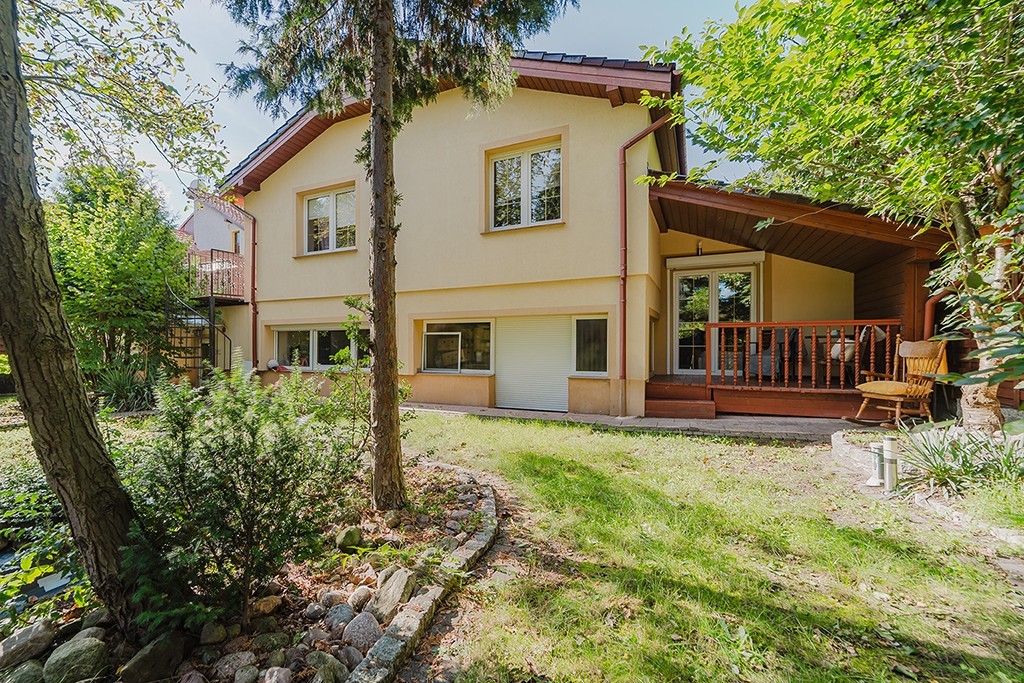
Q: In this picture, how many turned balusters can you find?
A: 13